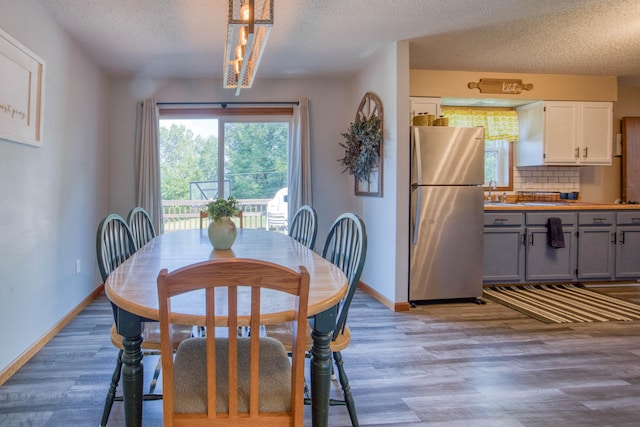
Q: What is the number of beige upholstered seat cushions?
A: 1